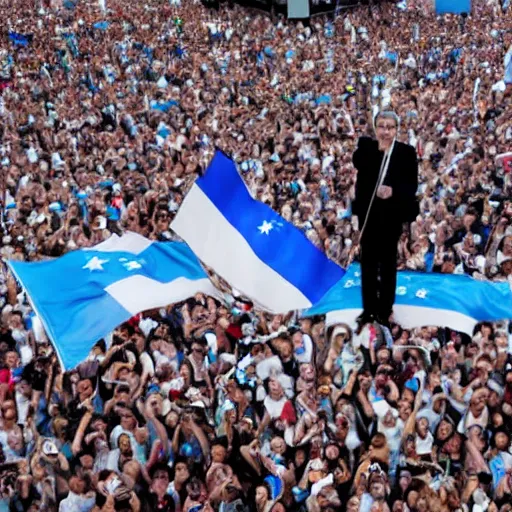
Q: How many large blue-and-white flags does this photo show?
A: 3